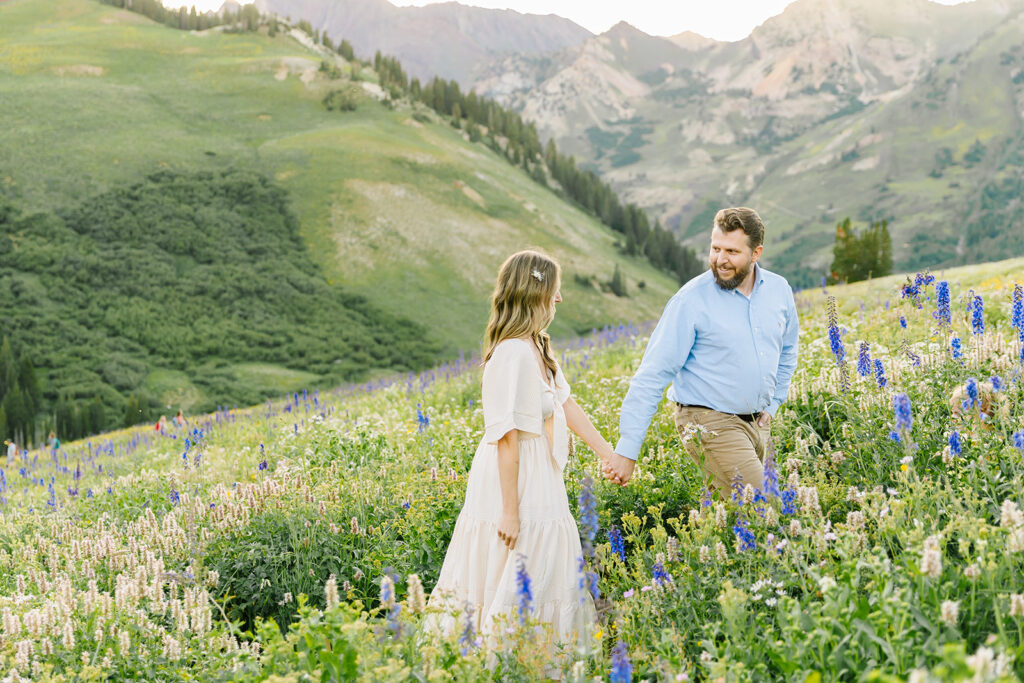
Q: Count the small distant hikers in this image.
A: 4